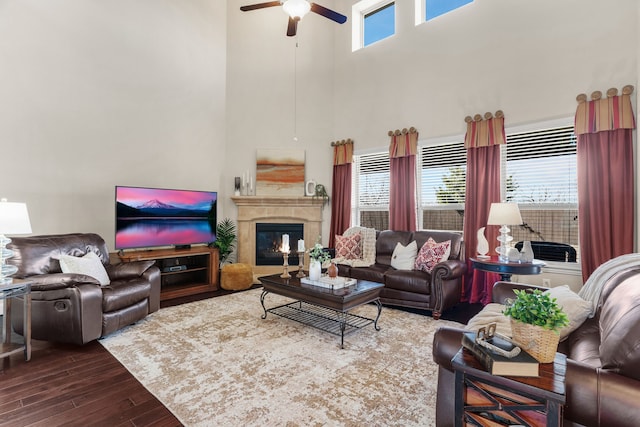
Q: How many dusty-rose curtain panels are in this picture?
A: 4